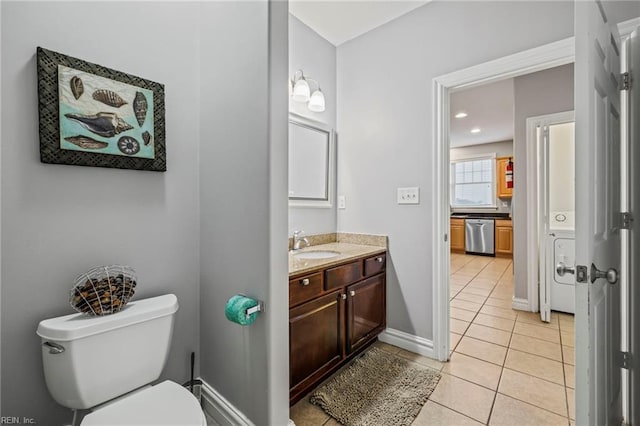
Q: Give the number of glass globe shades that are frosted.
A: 2